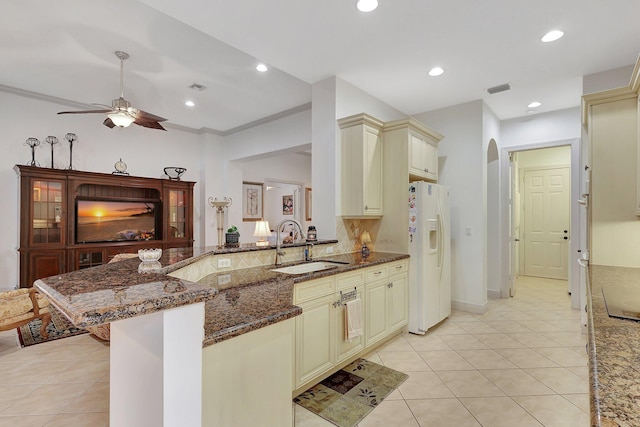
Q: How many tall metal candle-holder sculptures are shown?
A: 3